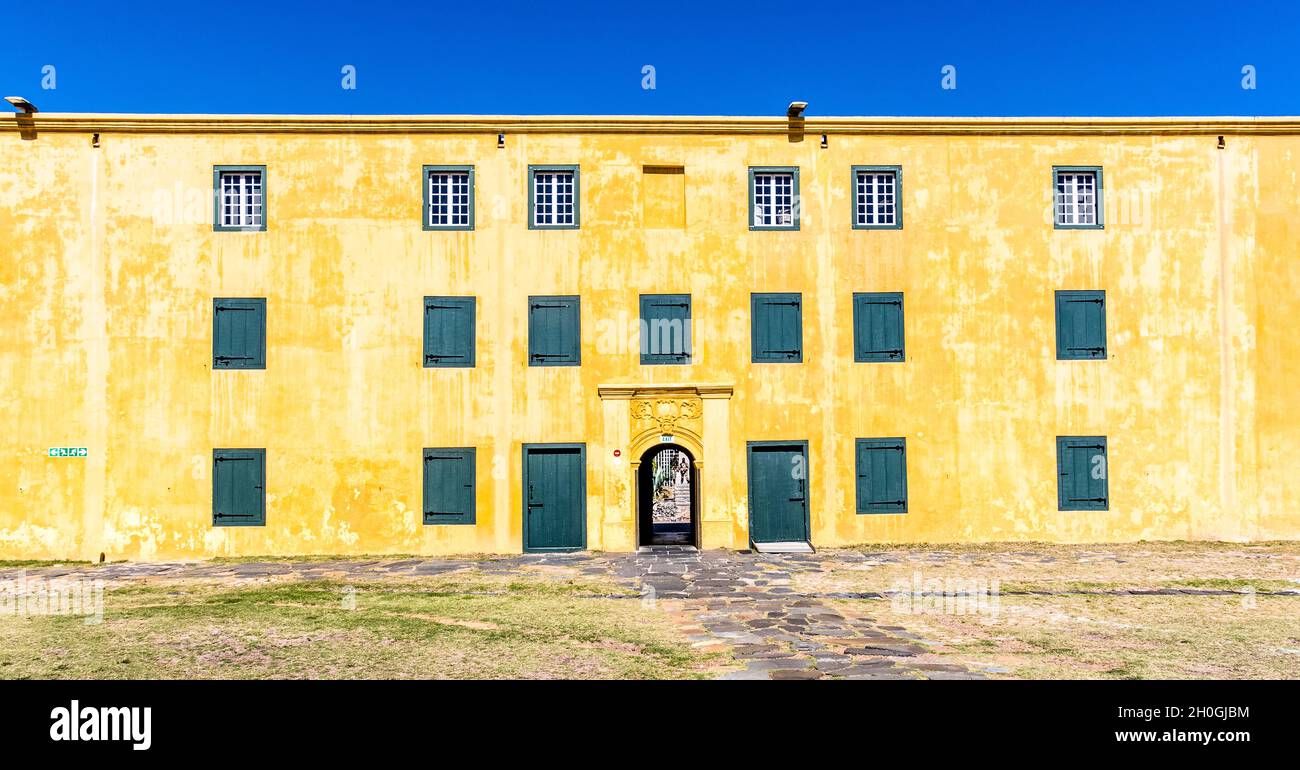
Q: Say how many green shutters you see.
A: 11